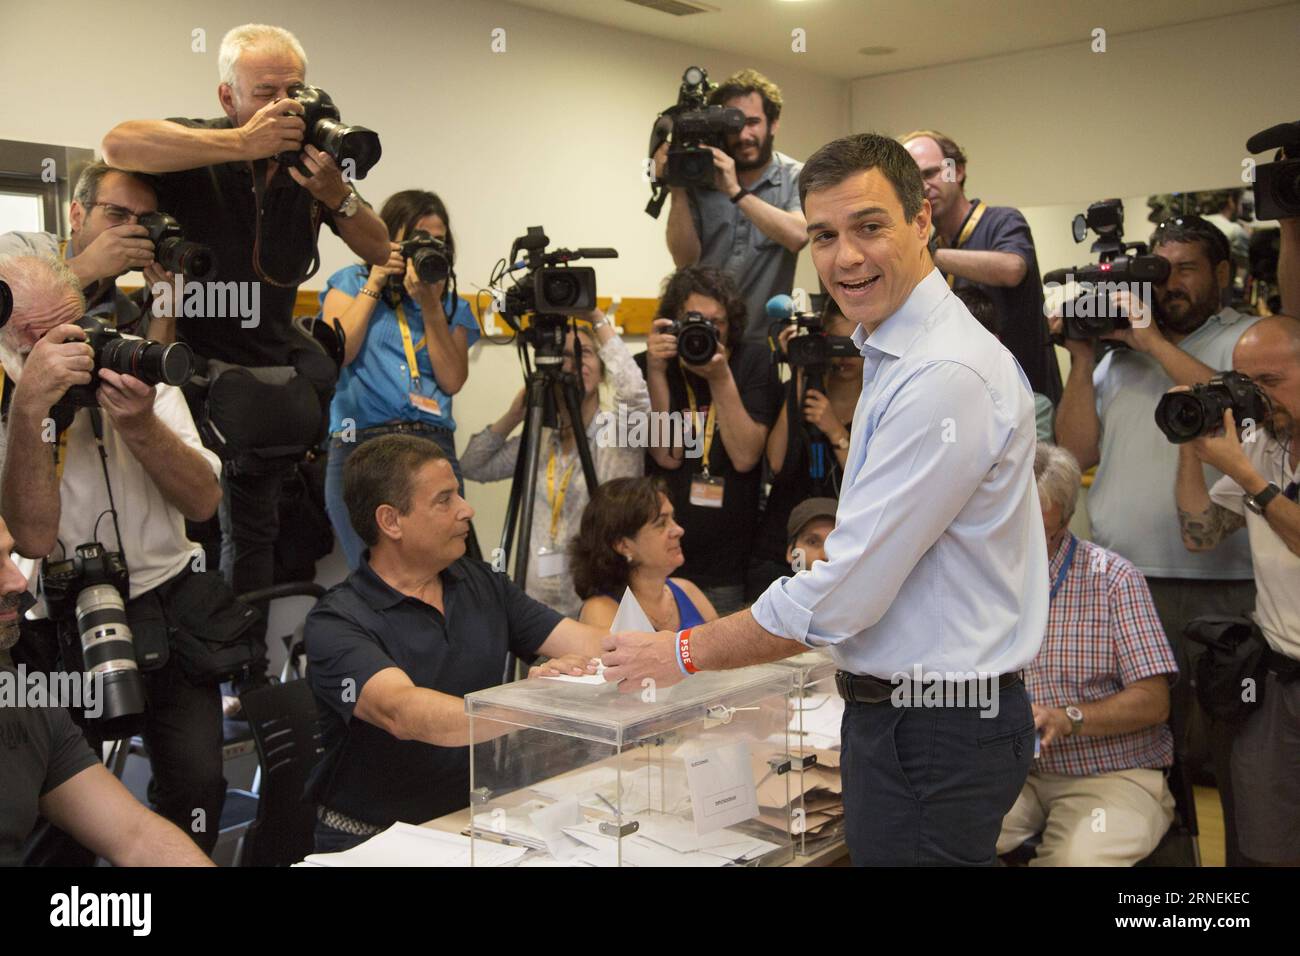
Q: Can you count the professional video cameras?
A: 5